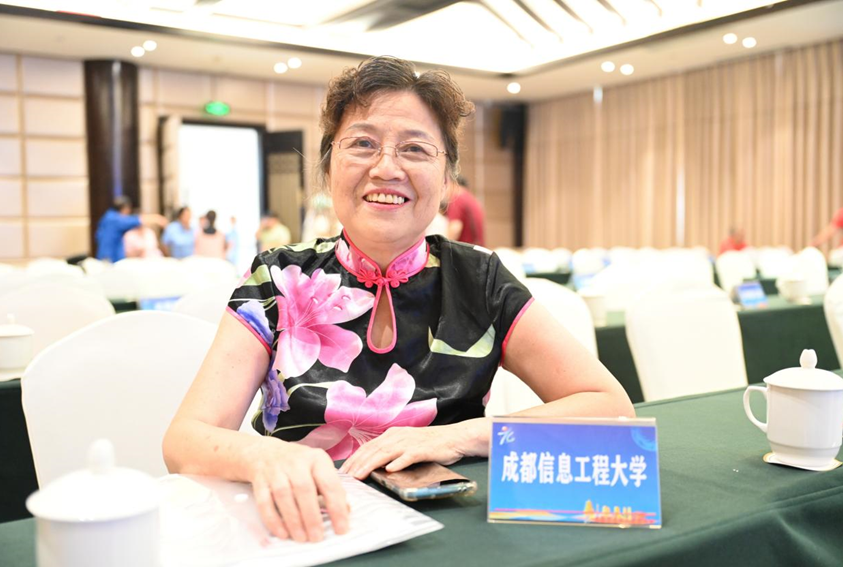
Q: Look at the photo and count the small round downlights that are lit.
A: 9